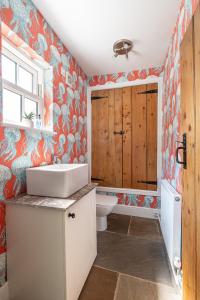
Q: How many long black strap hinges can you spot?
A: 4